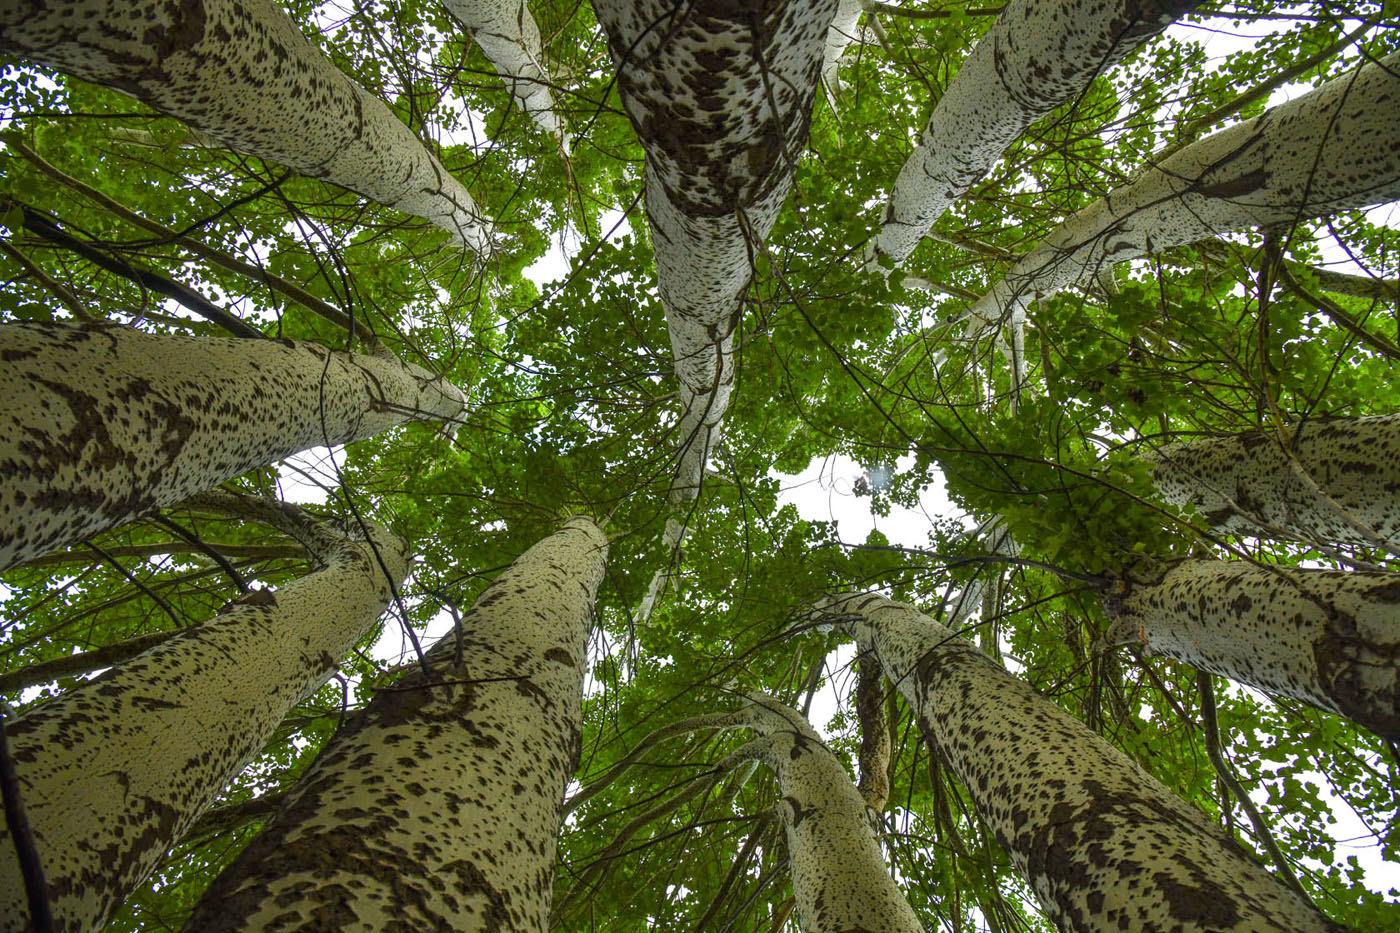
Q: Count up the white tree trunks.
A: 12